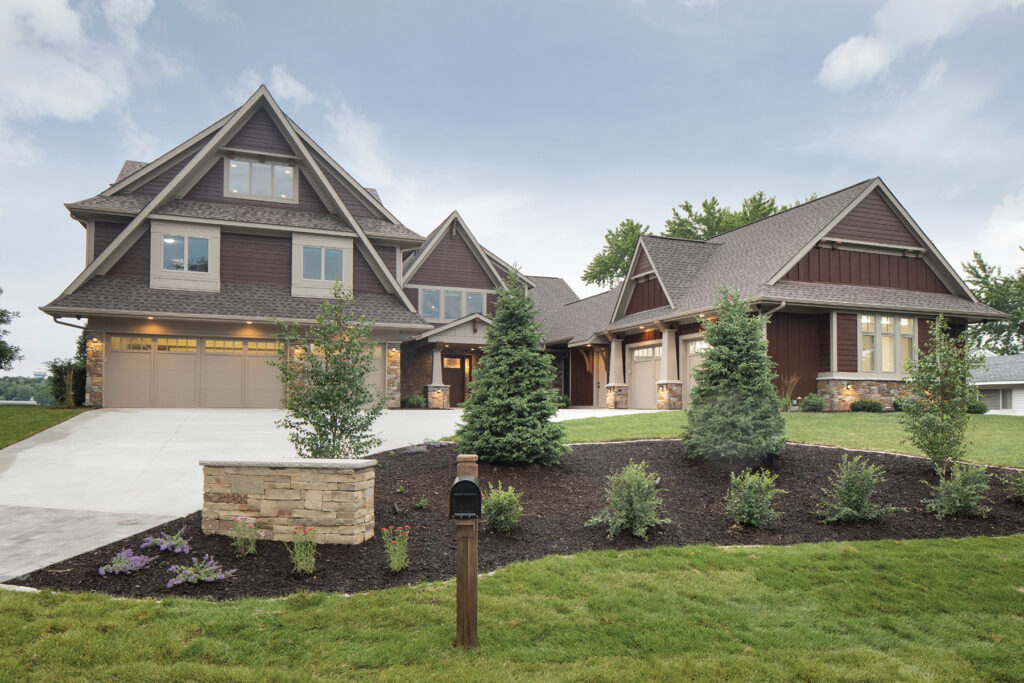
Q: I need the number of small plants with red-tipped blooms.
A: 3